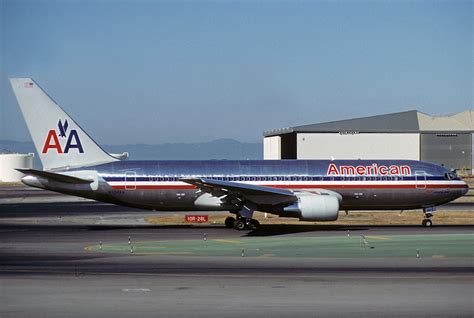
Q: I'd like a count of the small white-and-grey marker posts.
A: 7